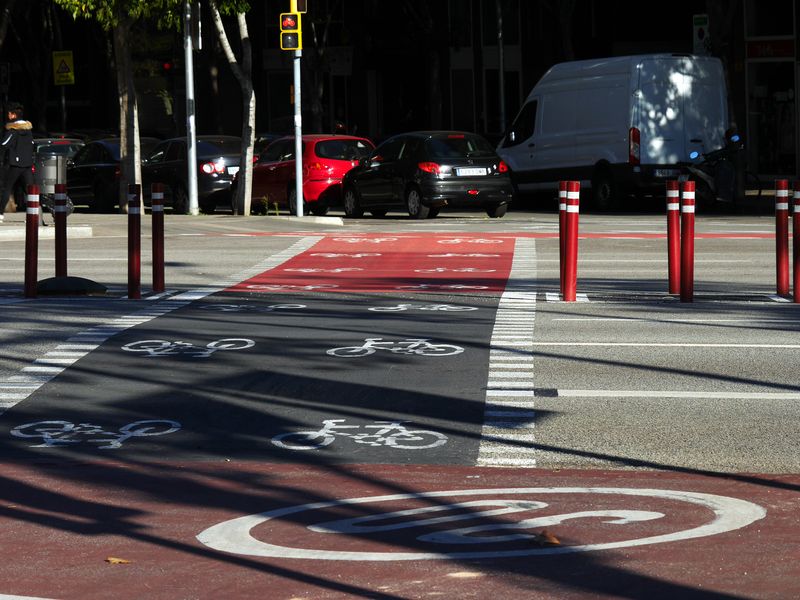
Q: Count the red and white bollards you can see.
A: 10